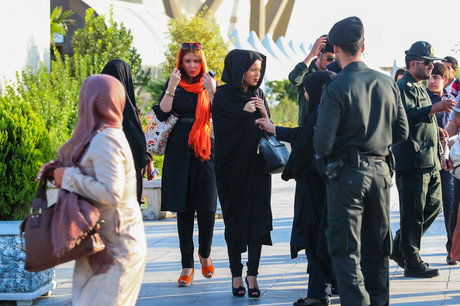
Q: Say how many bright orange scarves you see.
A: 1